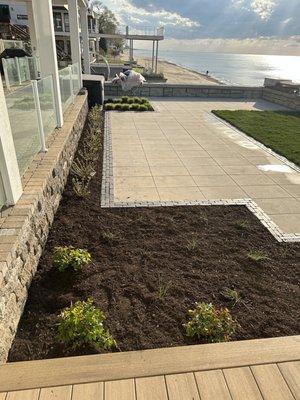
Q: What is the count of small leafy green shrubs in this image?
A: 3